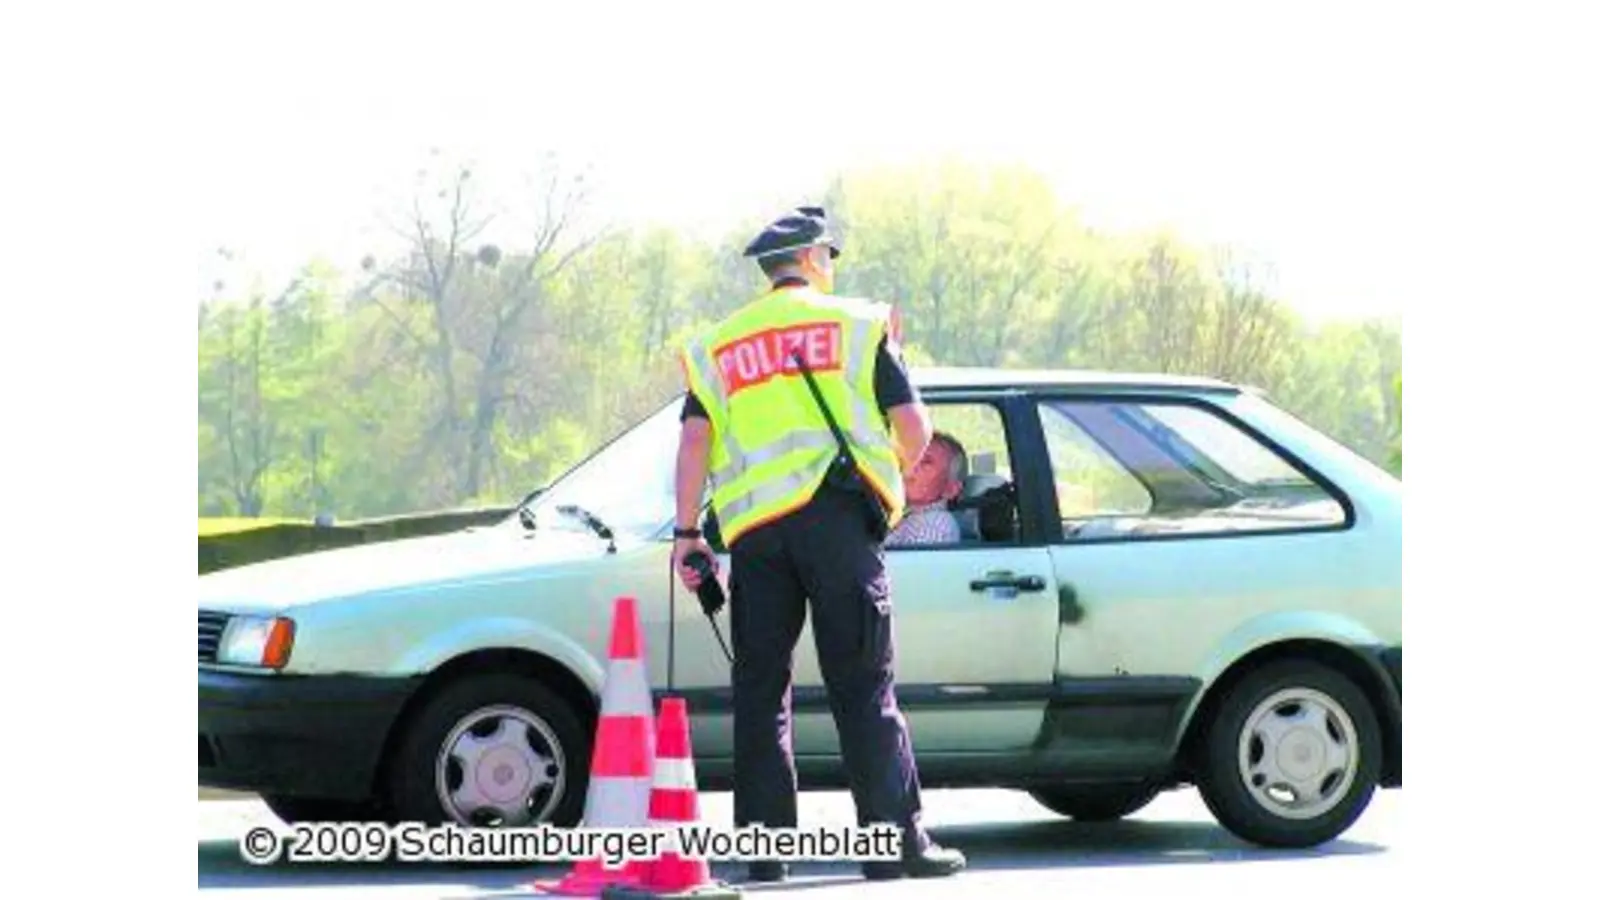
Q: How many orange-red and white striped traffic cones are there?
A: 2